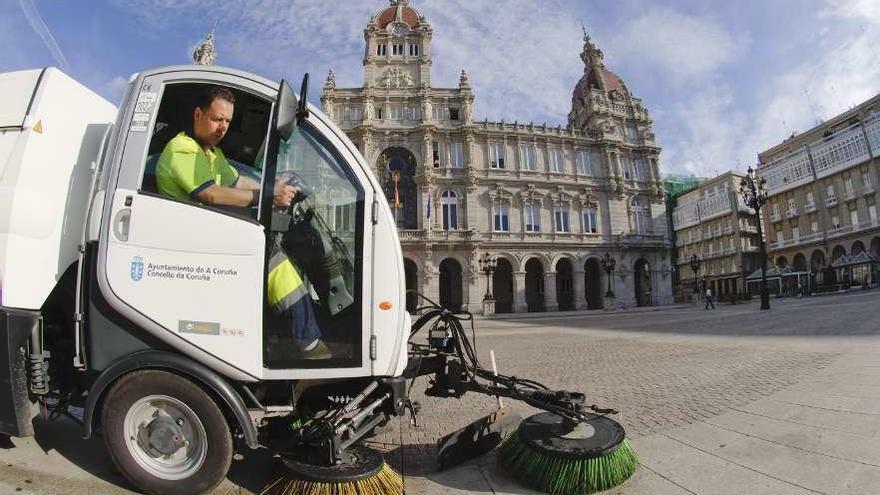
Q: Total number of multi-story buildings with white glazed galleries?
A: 2